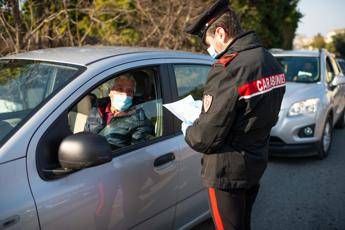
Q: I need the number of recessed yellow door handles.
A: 0